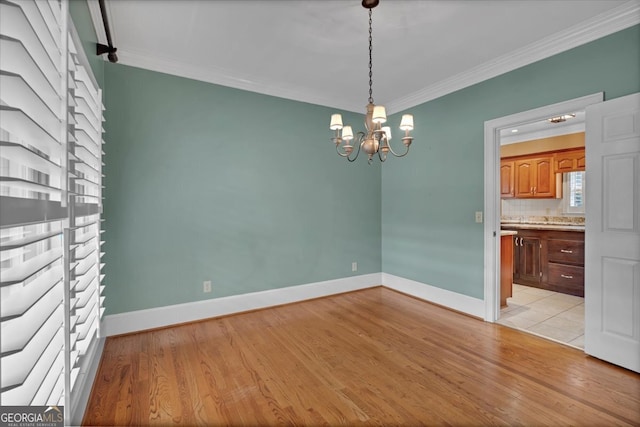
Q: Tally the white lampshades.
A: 5